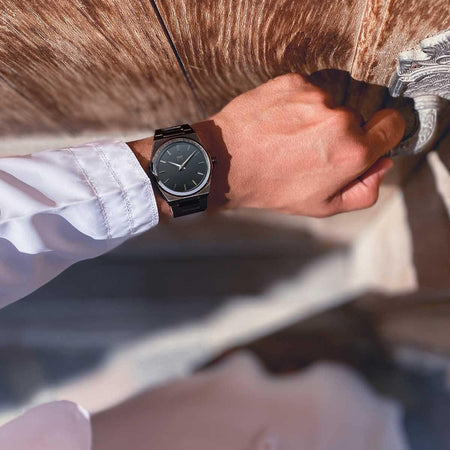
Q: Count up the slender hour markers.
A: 12